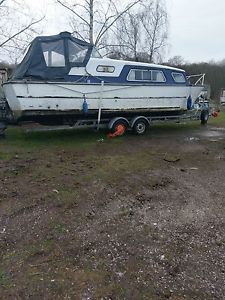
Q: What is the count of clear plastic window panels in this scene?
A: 2